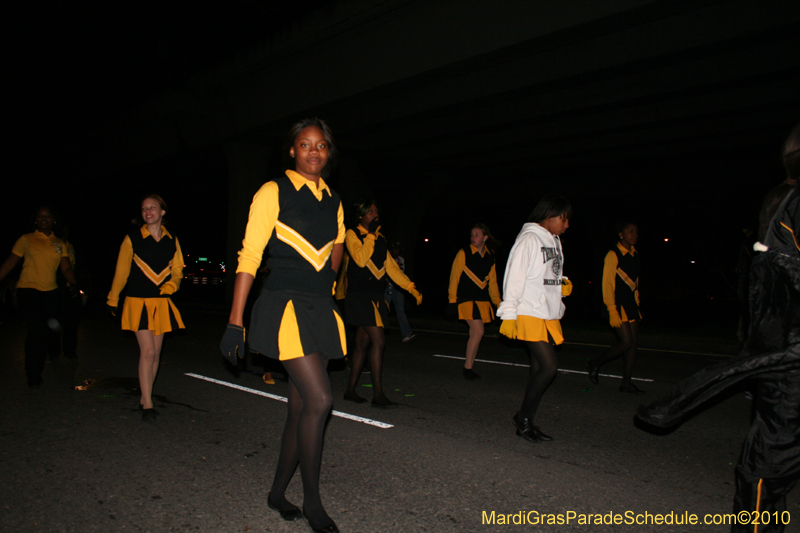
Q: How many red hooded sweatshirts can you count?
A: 0